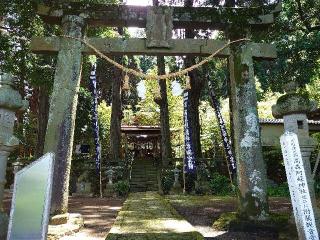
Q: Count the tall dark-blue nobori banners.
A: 3